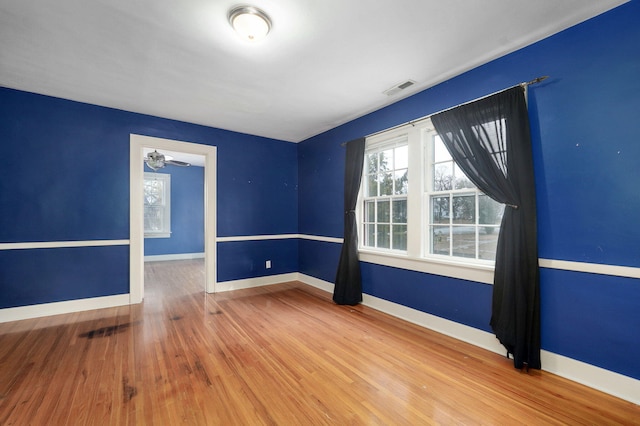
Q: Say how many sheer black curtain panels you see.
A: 2